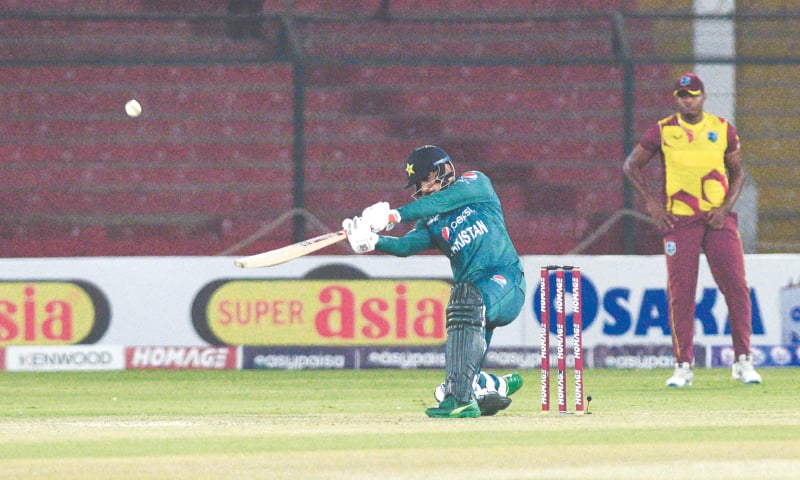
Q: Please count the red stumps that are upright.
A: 3